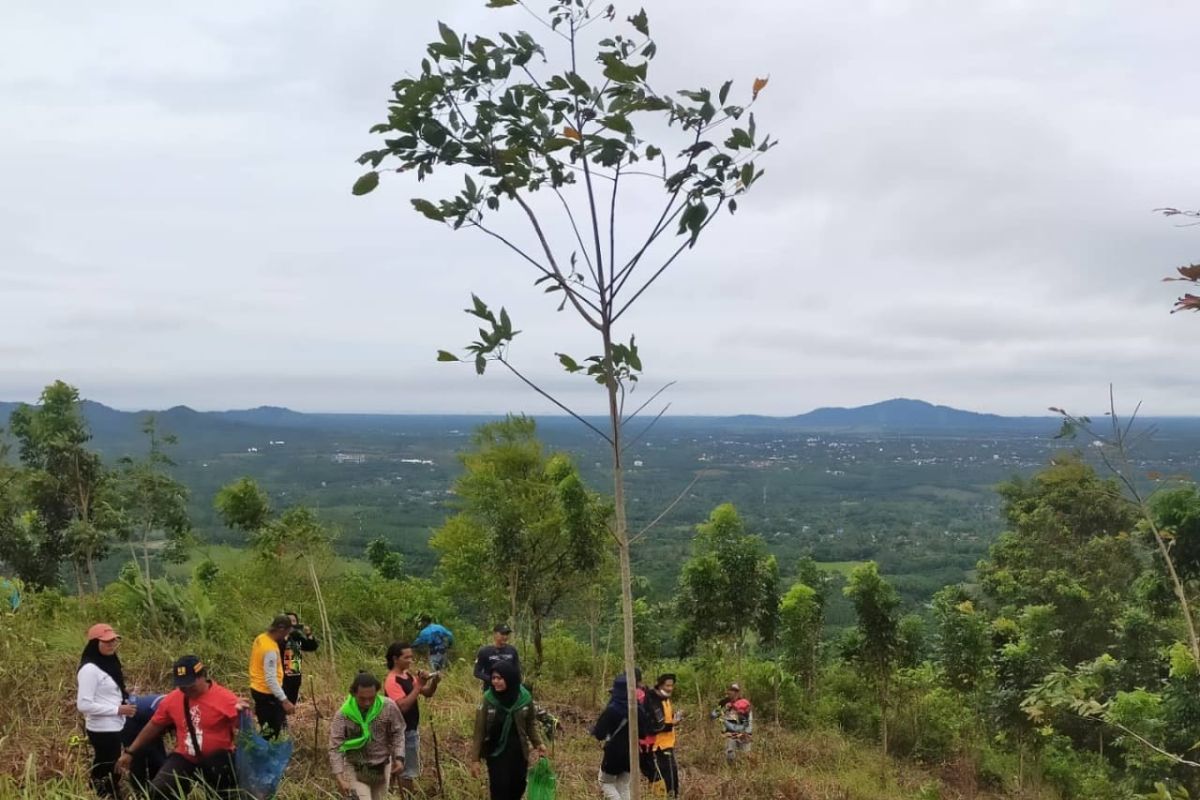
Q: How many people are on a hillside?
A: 14